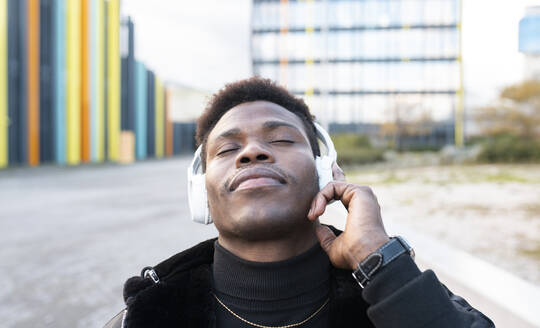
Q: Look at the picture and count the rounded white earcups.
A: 2